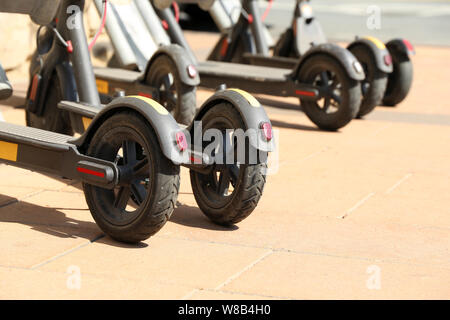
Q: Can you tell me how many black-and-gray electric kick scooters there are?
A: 6